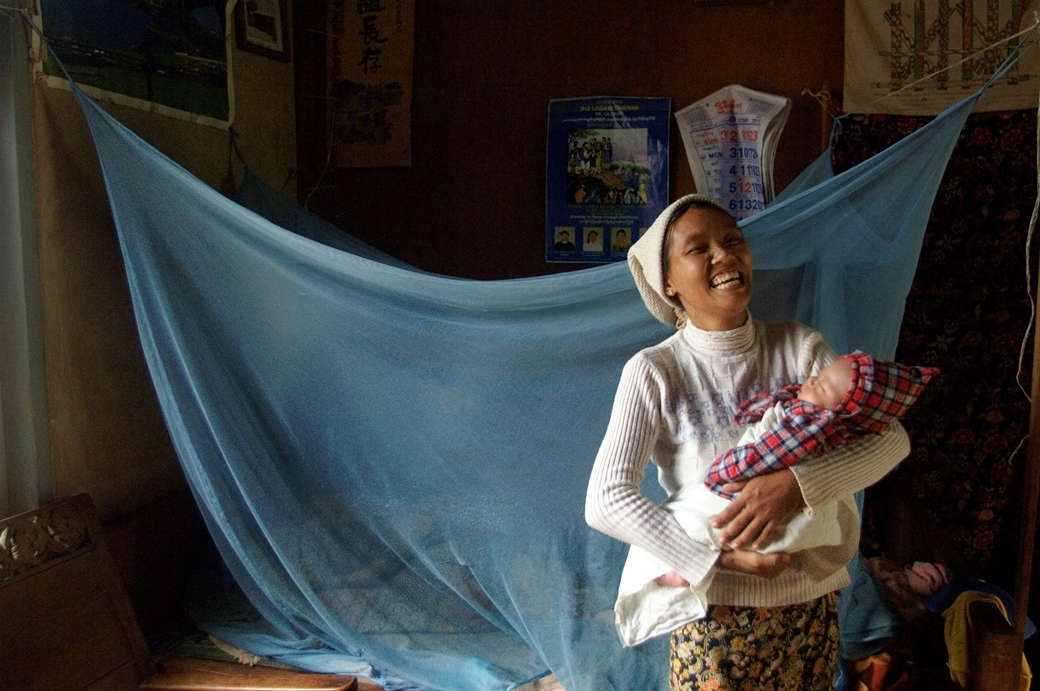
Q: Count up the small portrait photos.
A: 3